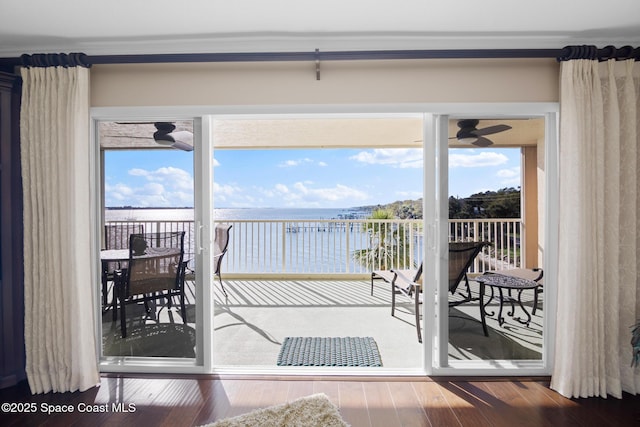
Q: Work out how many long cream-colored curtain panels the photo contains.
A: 2